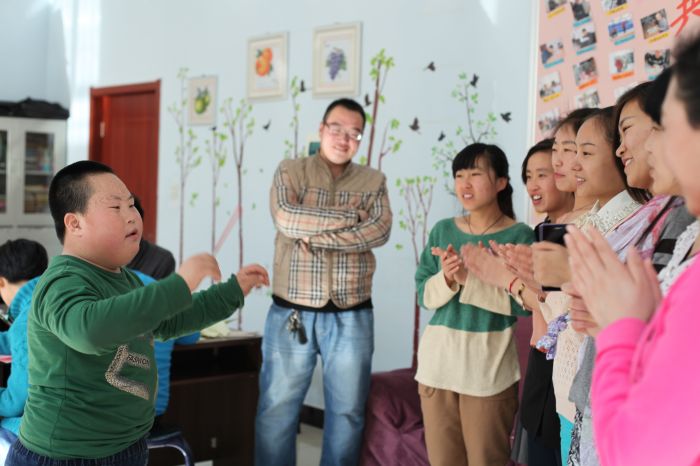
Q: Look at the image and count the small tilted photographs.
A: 14